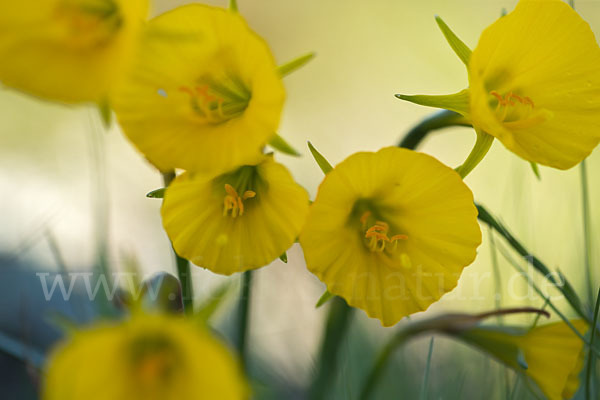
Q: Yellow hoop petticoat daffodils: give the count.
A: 7